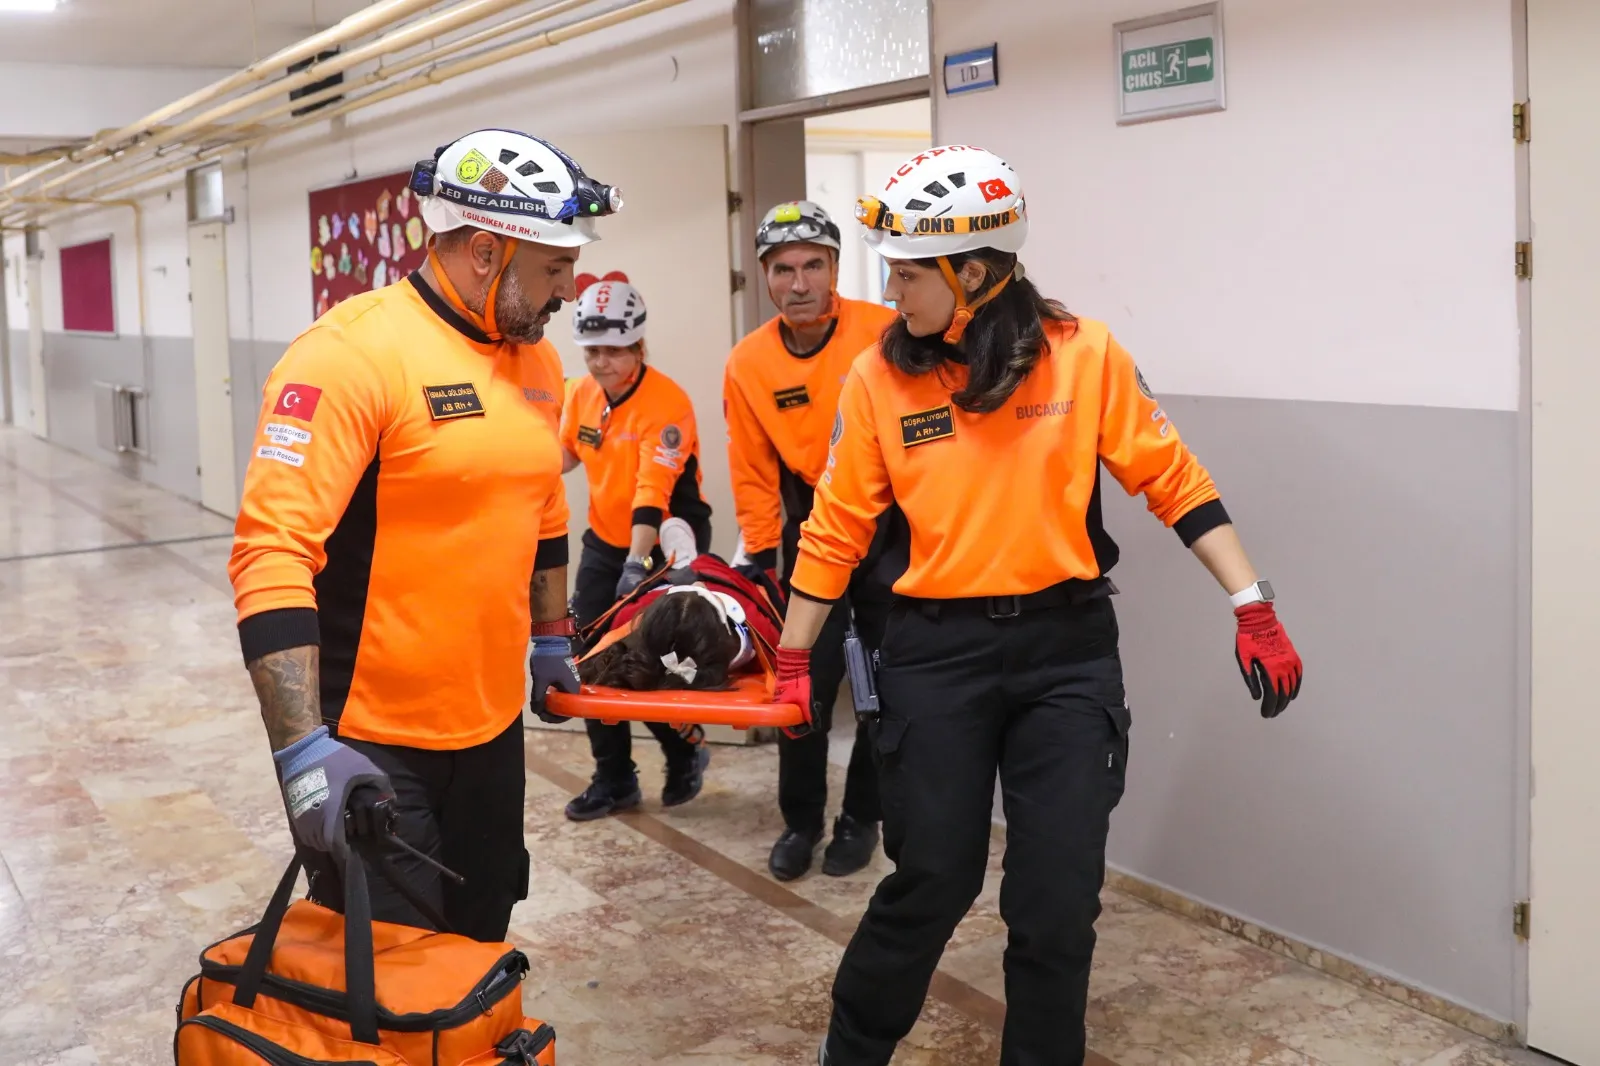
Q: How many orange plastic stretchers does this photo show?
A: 1